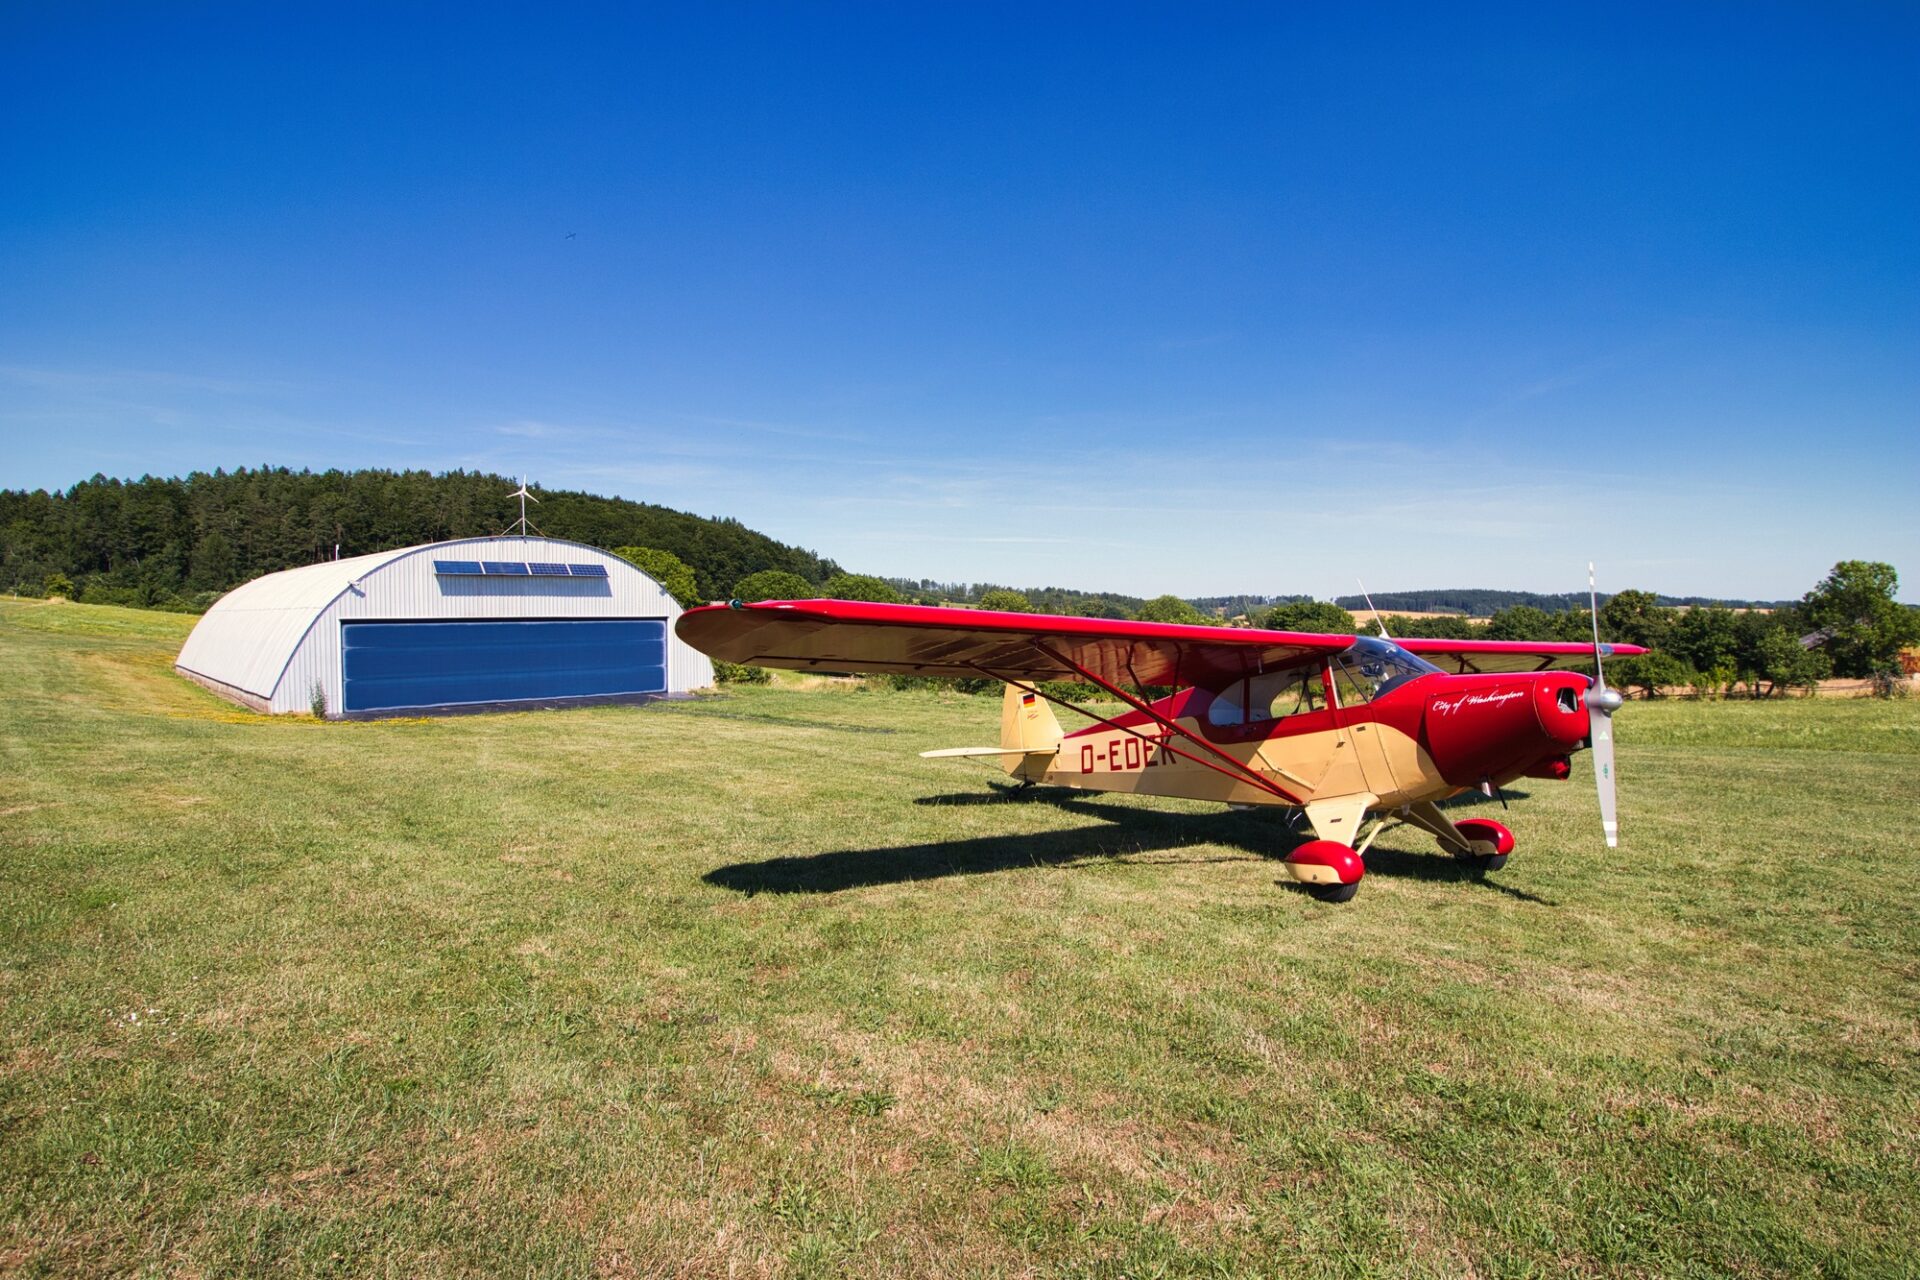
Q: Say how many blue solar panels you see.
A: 4